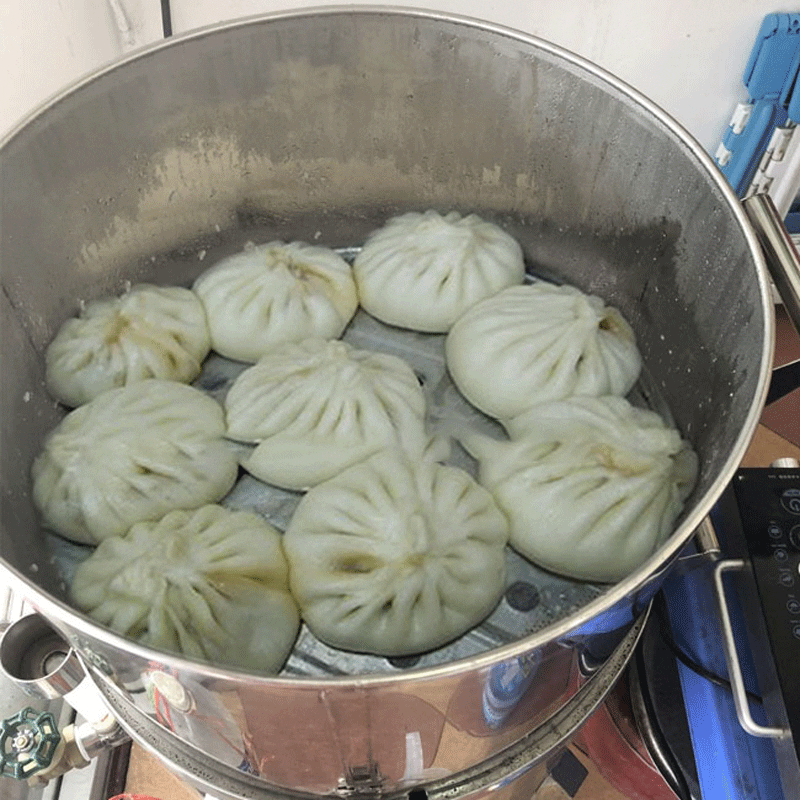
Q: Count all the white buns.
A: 9